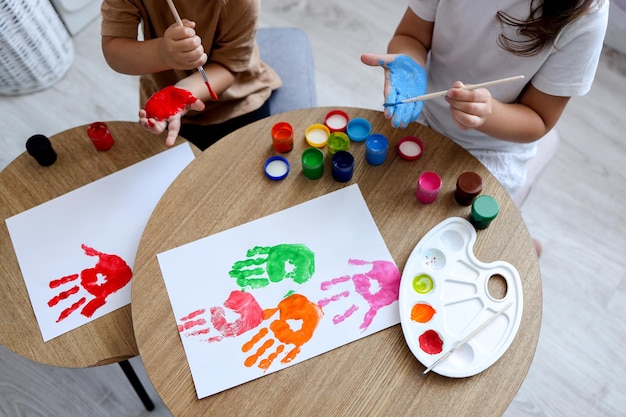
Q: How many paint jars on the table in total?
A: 10